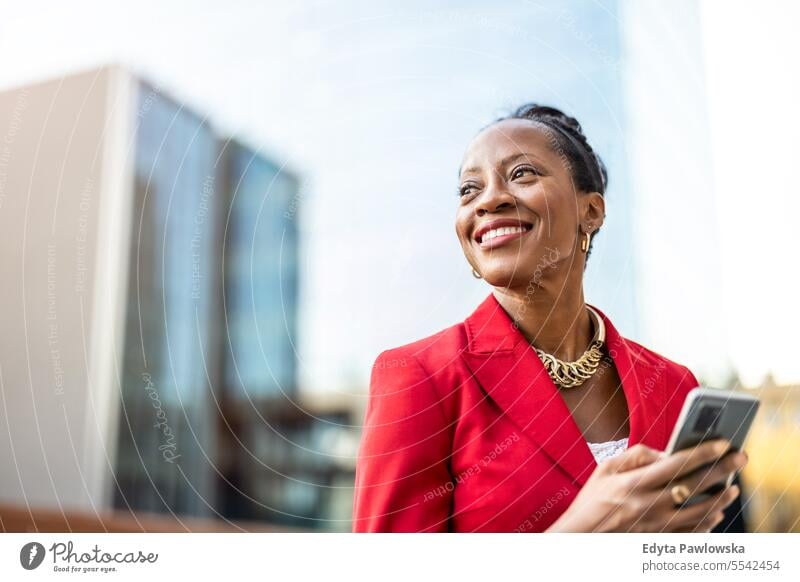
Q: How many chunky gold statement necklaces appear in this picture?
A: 1